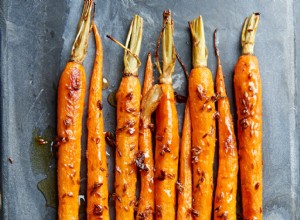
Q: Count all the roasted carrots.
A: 9